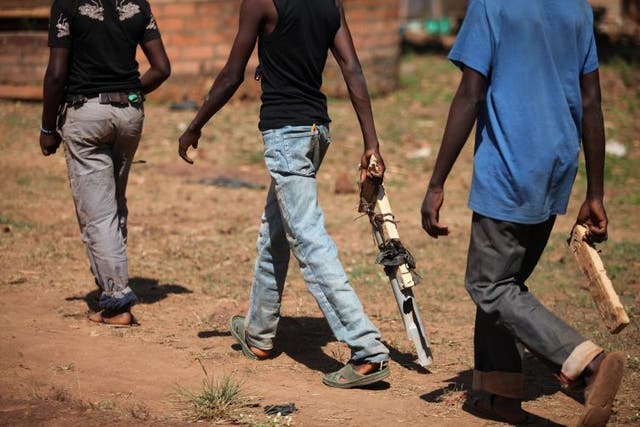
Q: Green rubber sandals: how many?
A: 2